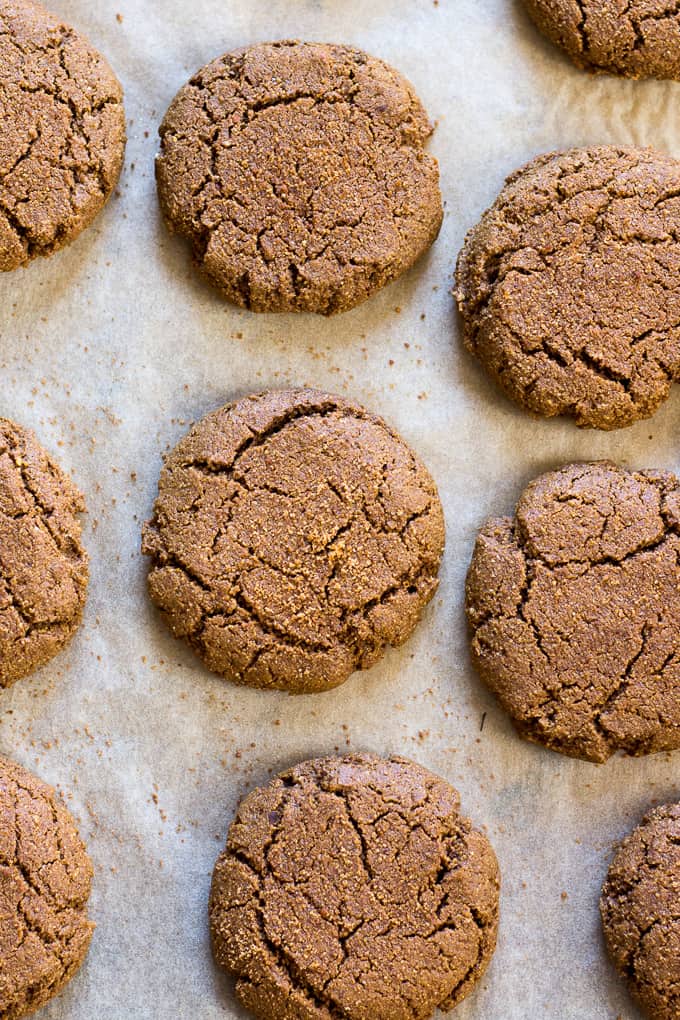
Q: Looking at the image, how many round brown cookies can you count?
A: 10